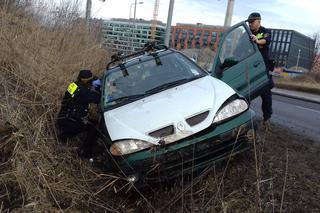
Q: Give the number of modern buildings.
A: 3